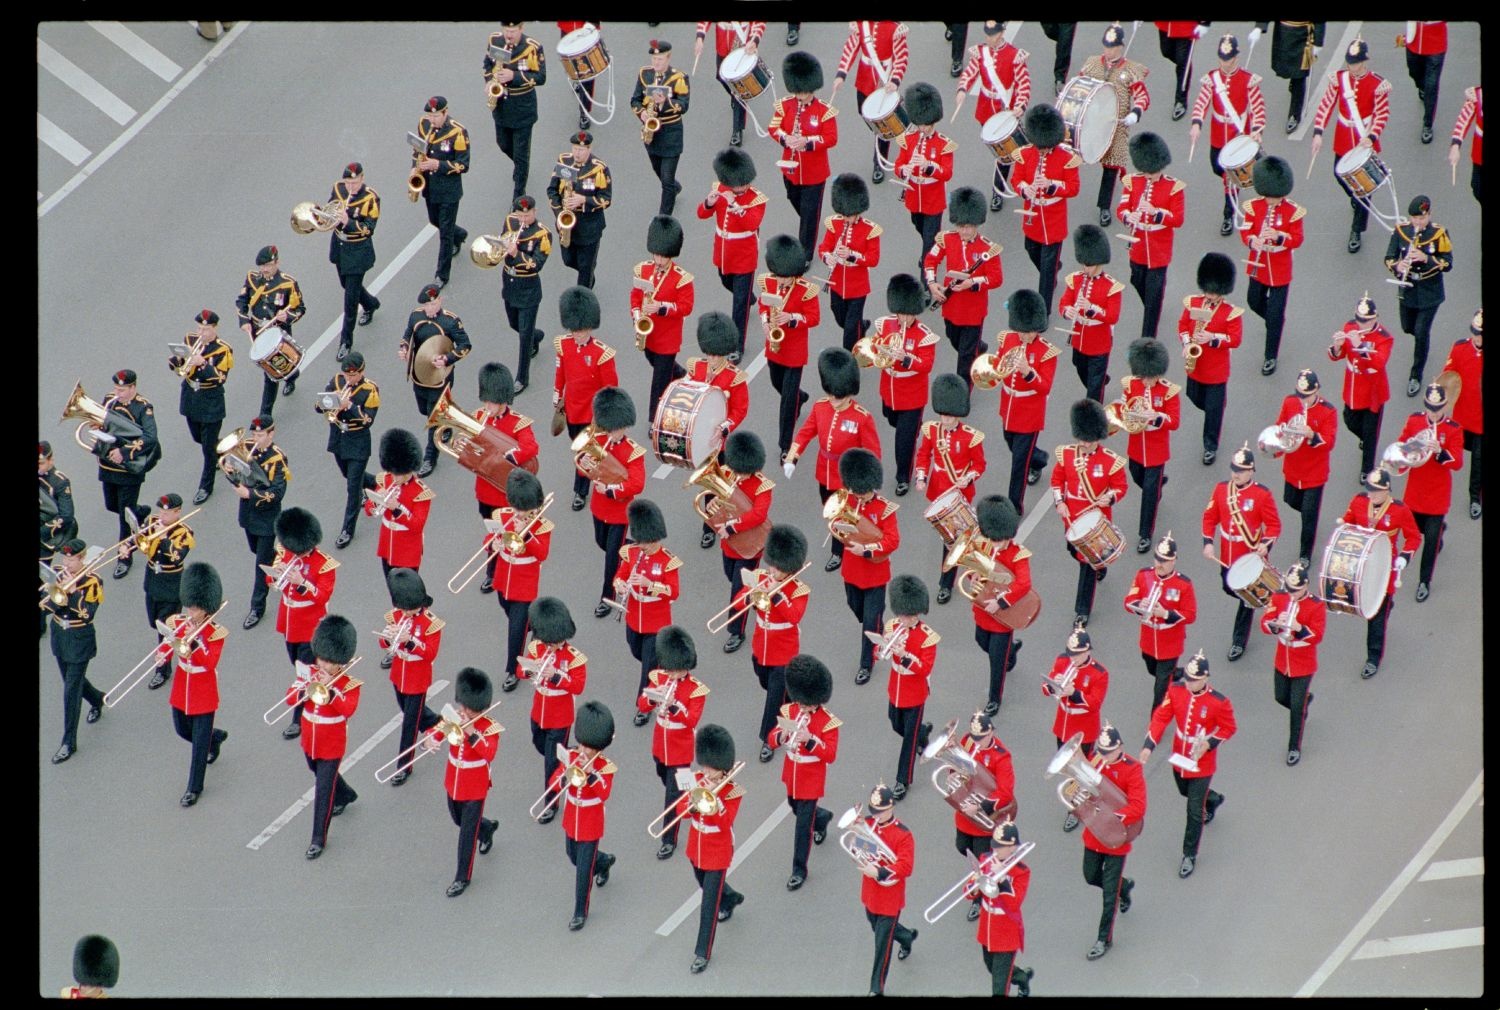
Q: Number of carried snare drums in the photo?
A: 10